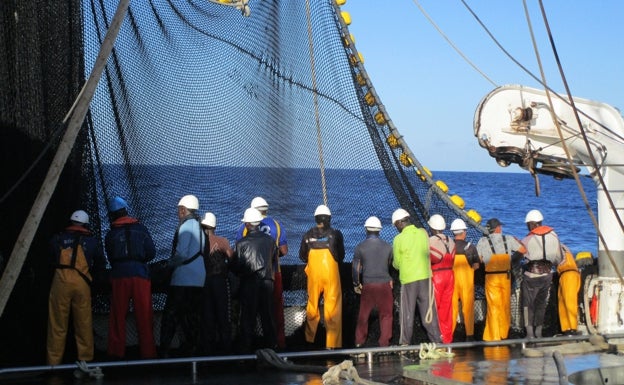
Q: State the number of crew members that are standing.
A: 14